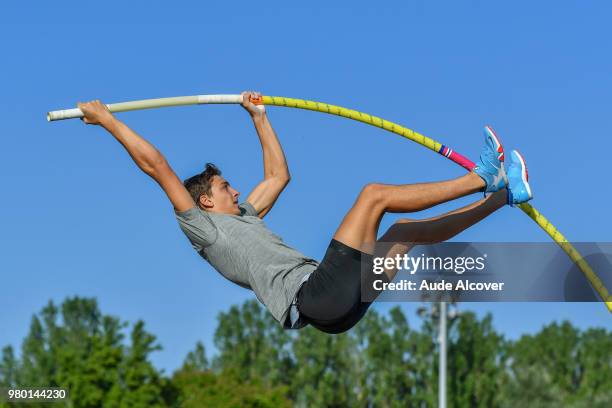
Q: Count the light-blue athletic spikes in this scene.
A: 2